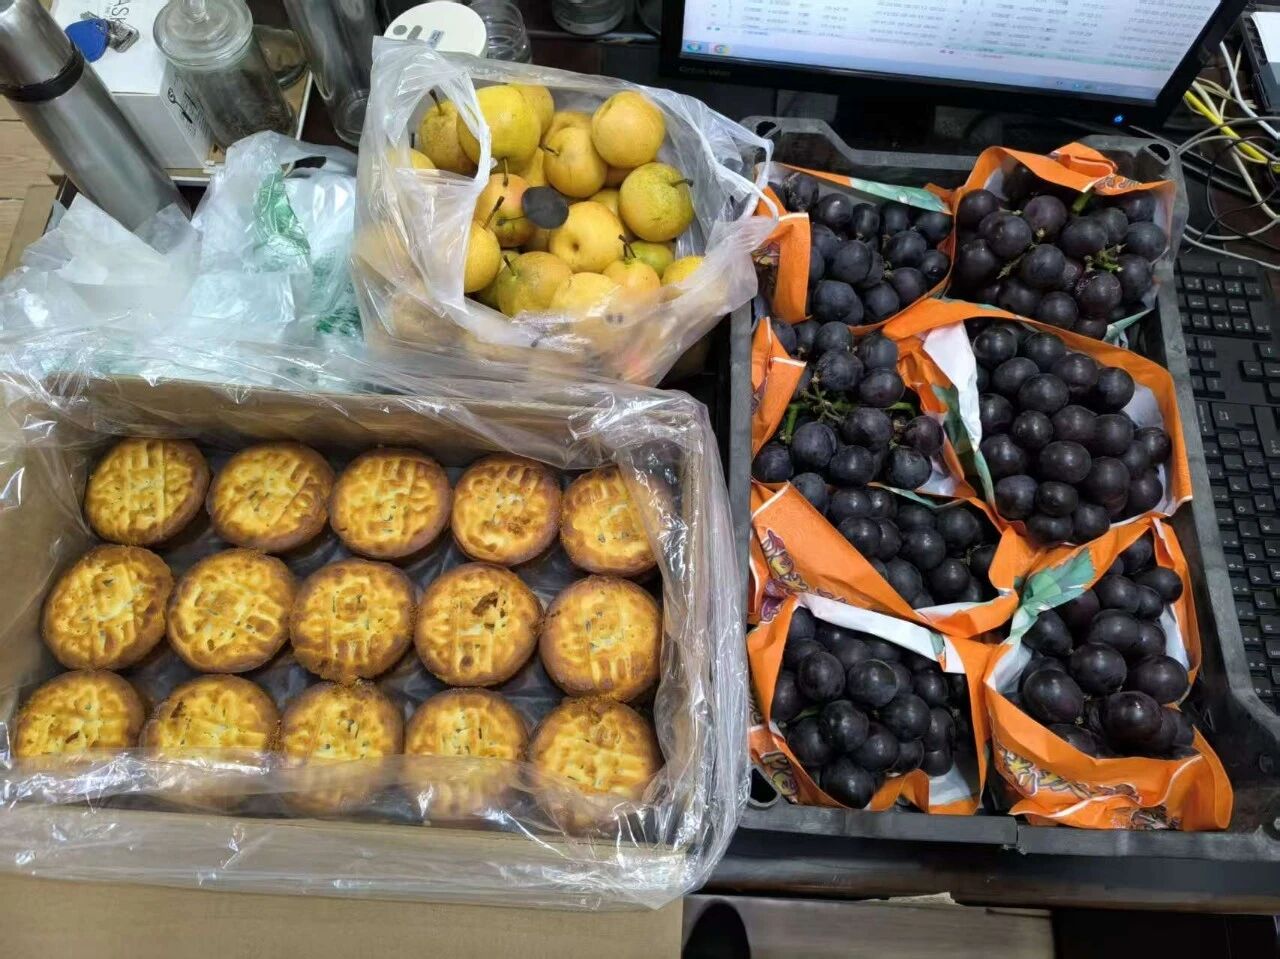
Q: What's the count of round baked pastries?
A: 15